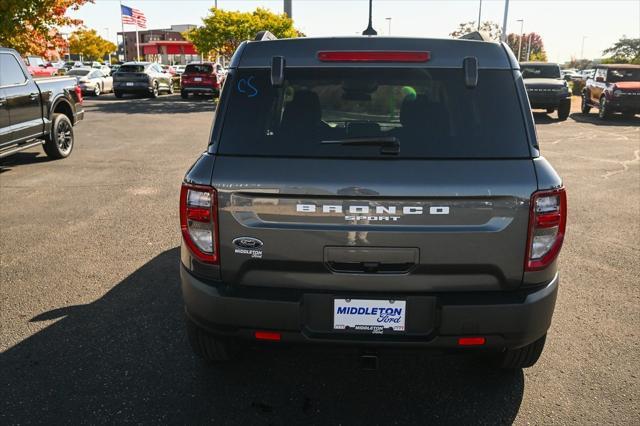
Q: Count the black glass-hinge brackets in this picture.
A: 2